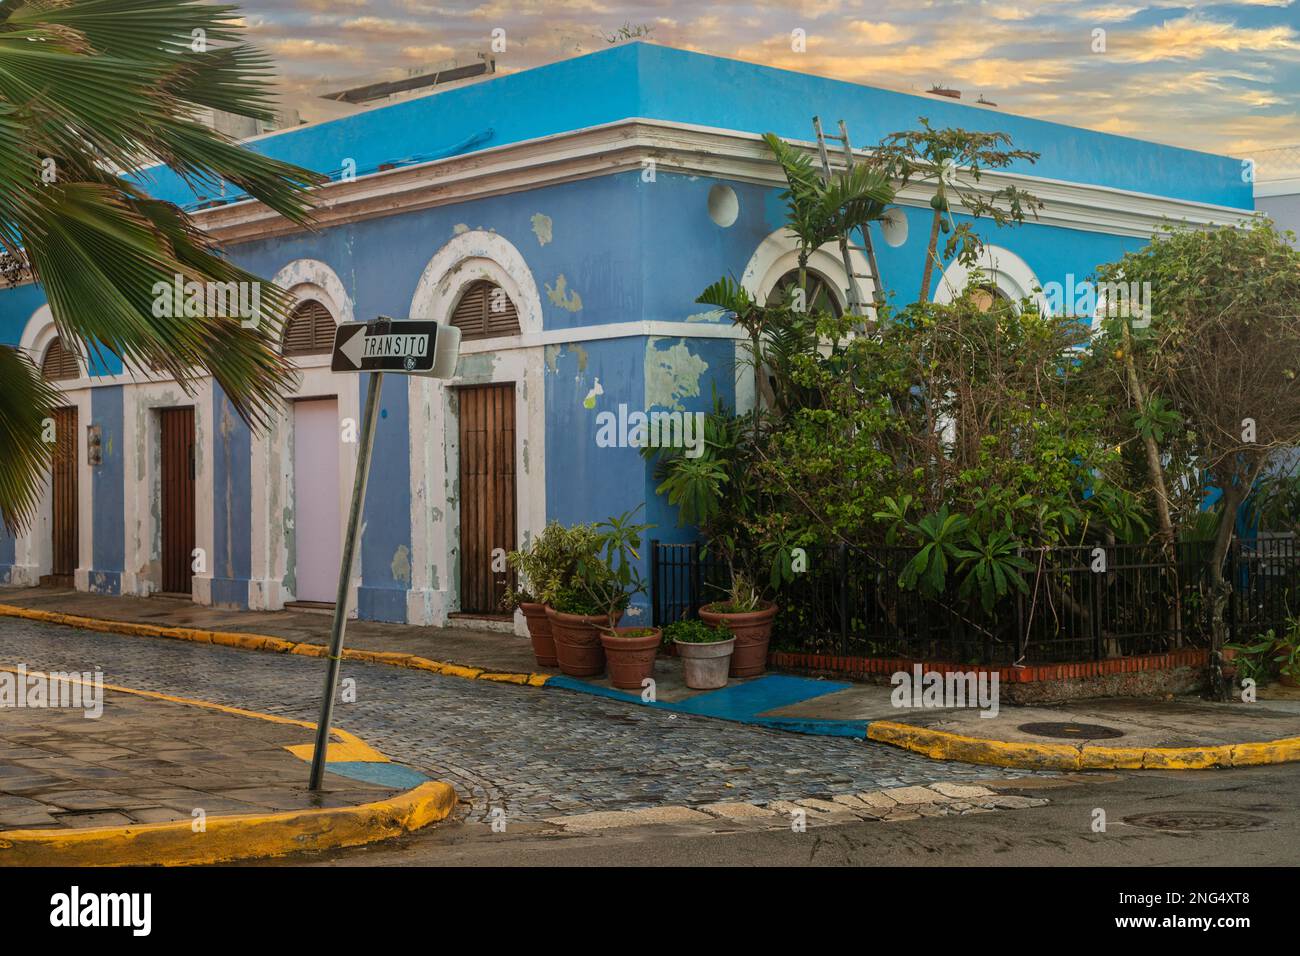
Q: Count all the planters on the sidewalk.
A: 5